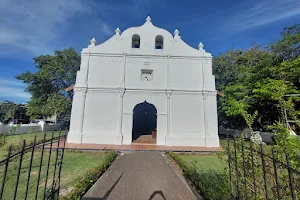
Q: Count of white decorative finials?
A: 5